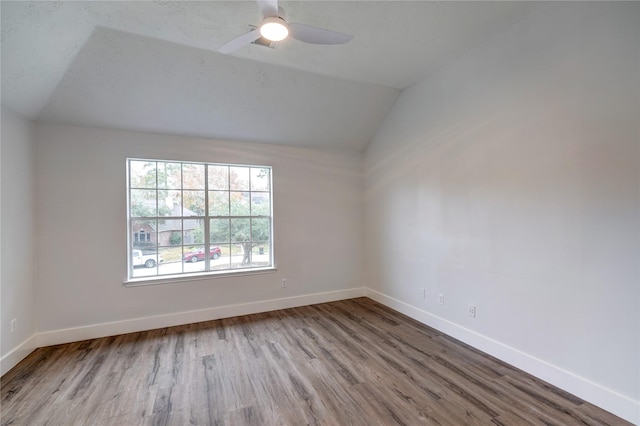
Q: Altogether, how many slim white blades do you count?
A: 3